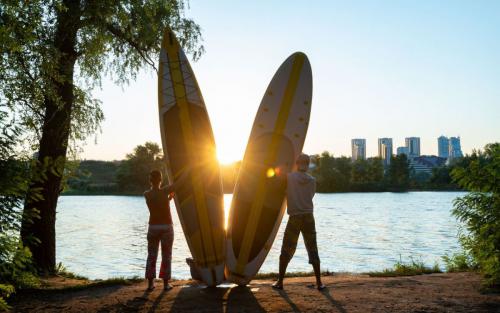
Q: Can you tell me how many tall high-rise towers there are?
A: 5